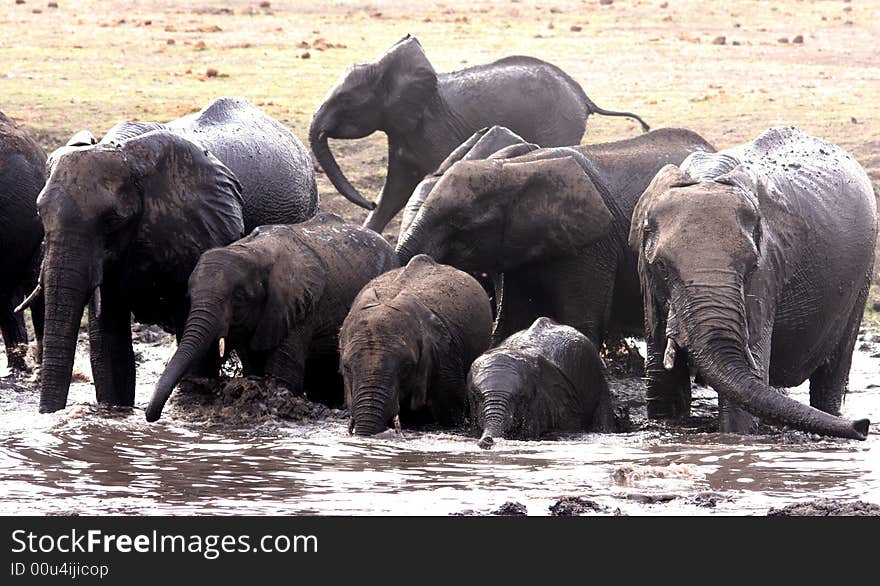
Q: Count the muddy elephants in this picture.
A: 8